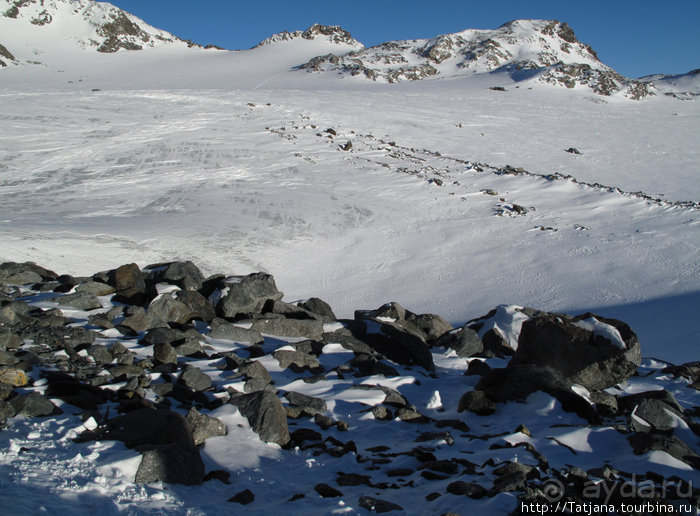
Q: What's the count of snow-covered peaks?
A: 3